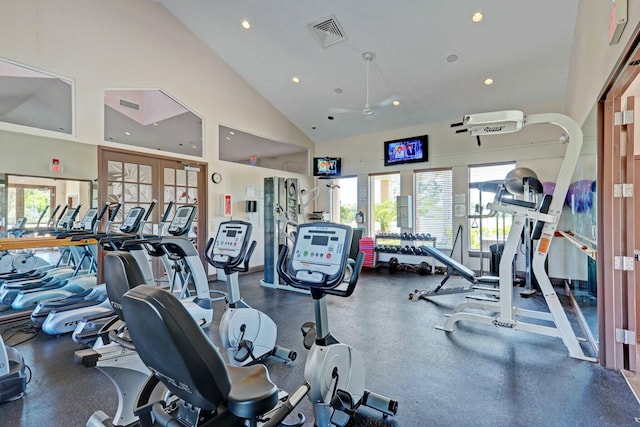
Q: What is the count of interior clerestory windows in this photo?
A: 3